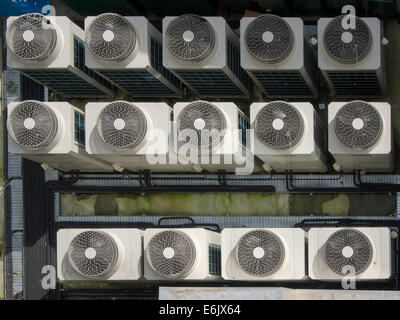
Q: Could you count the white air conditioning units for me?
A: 14